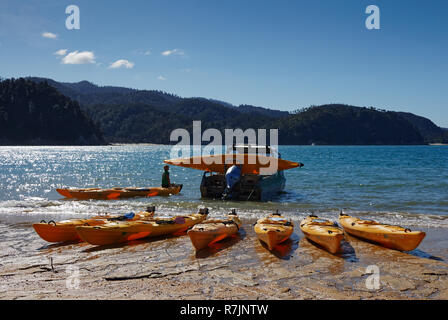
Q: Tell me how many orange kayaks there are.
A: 8